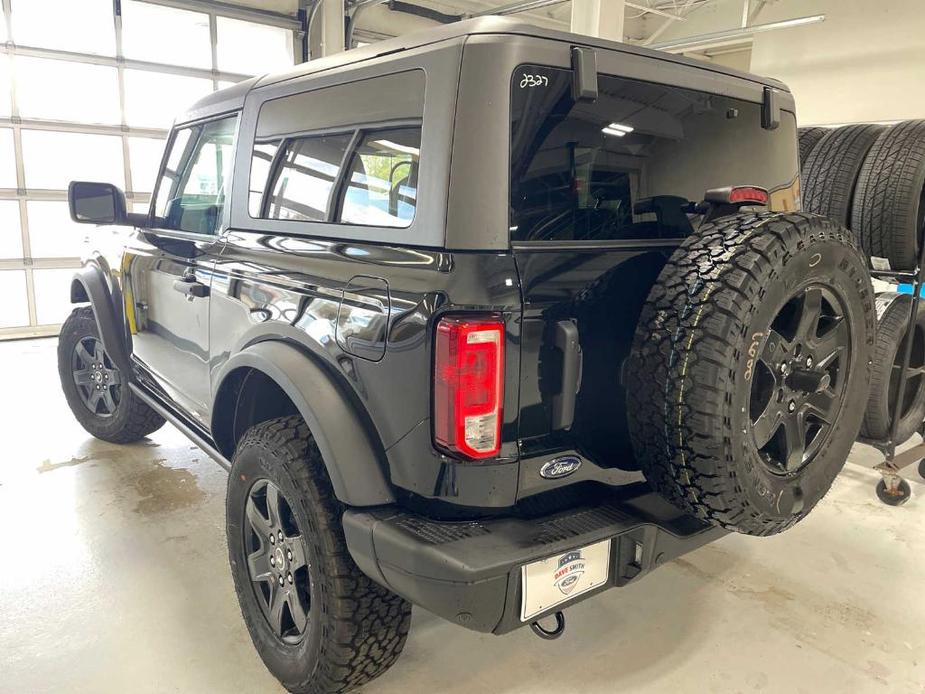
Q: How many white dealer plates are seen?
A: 1